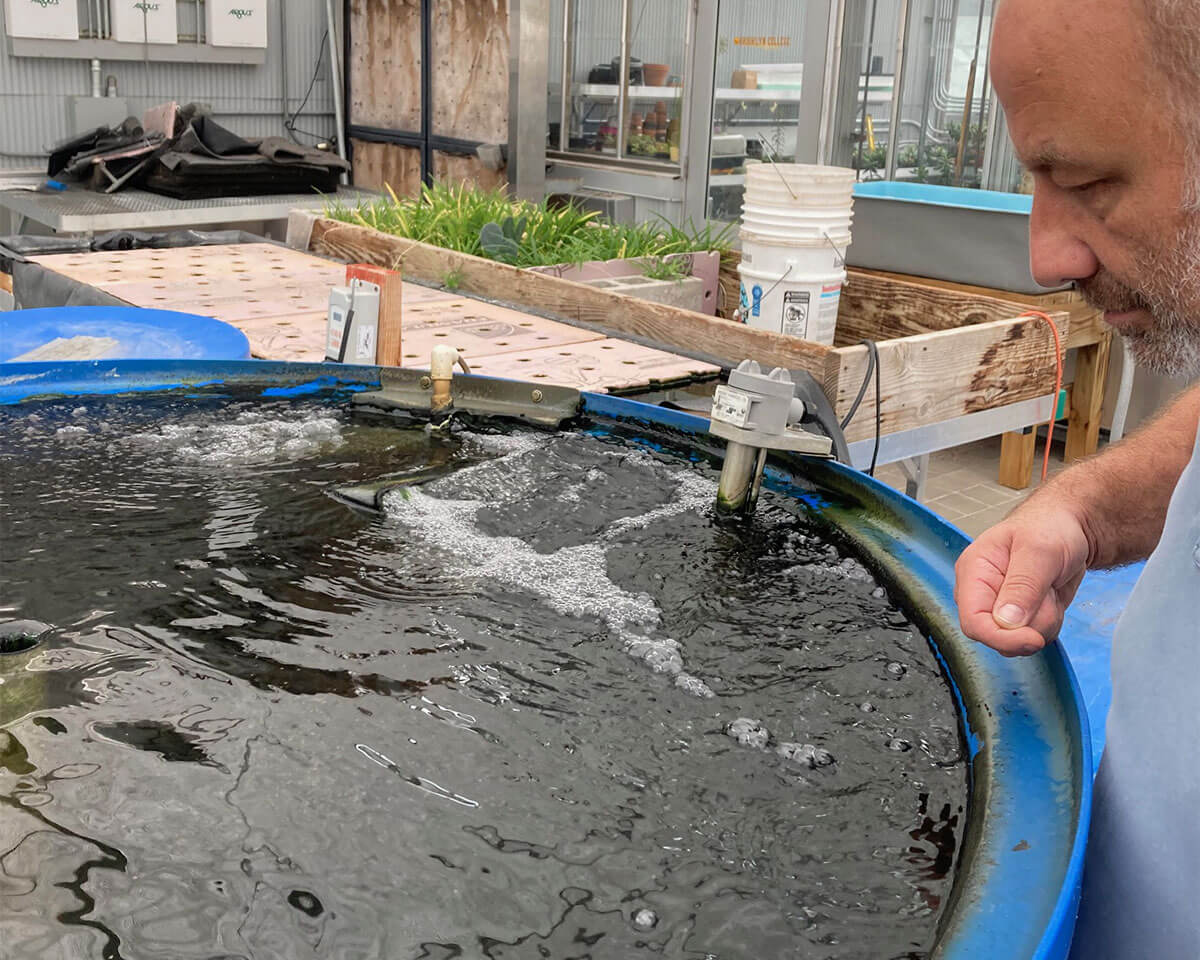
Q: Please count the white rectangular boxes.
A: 3